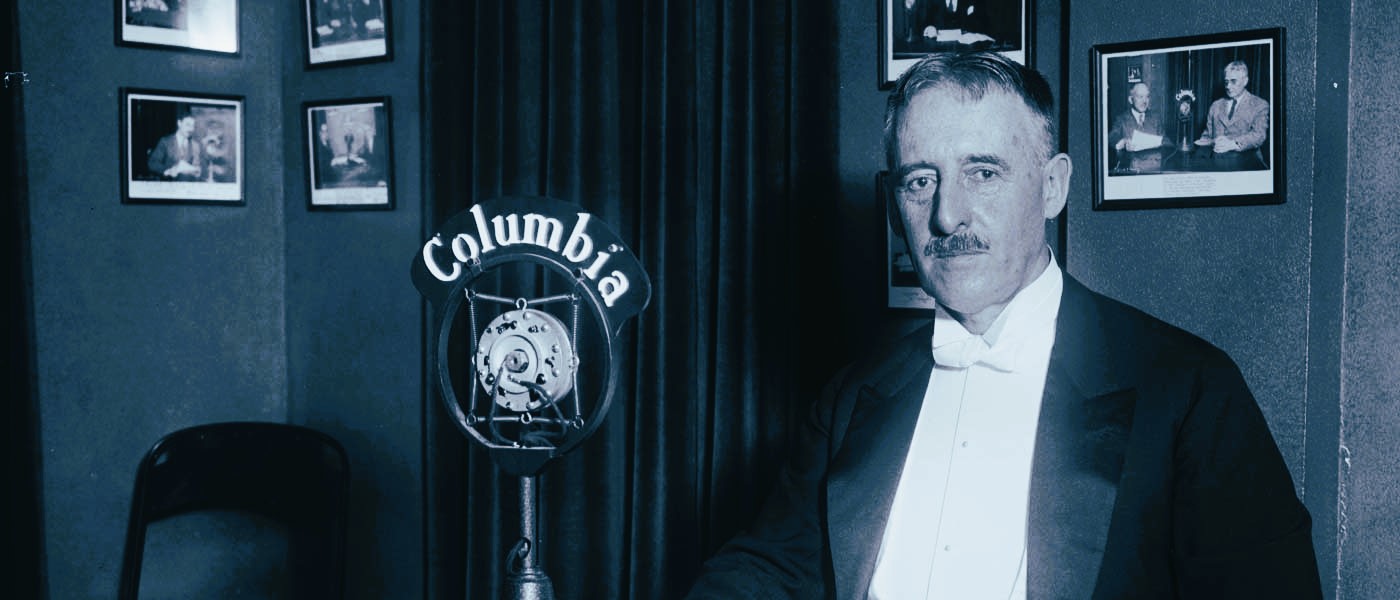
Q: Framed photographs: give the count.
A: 7